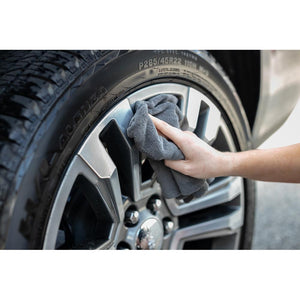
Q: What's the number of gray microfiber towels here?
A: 1